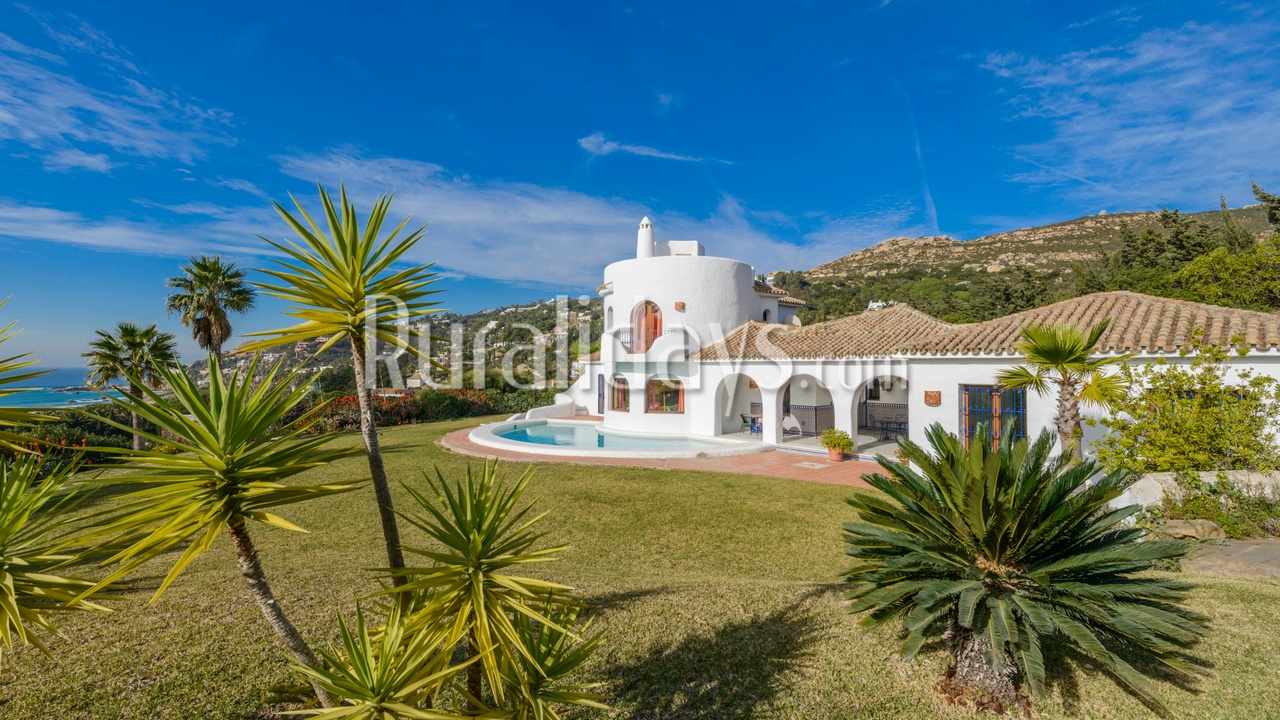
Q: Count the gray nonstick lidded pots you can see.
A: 0